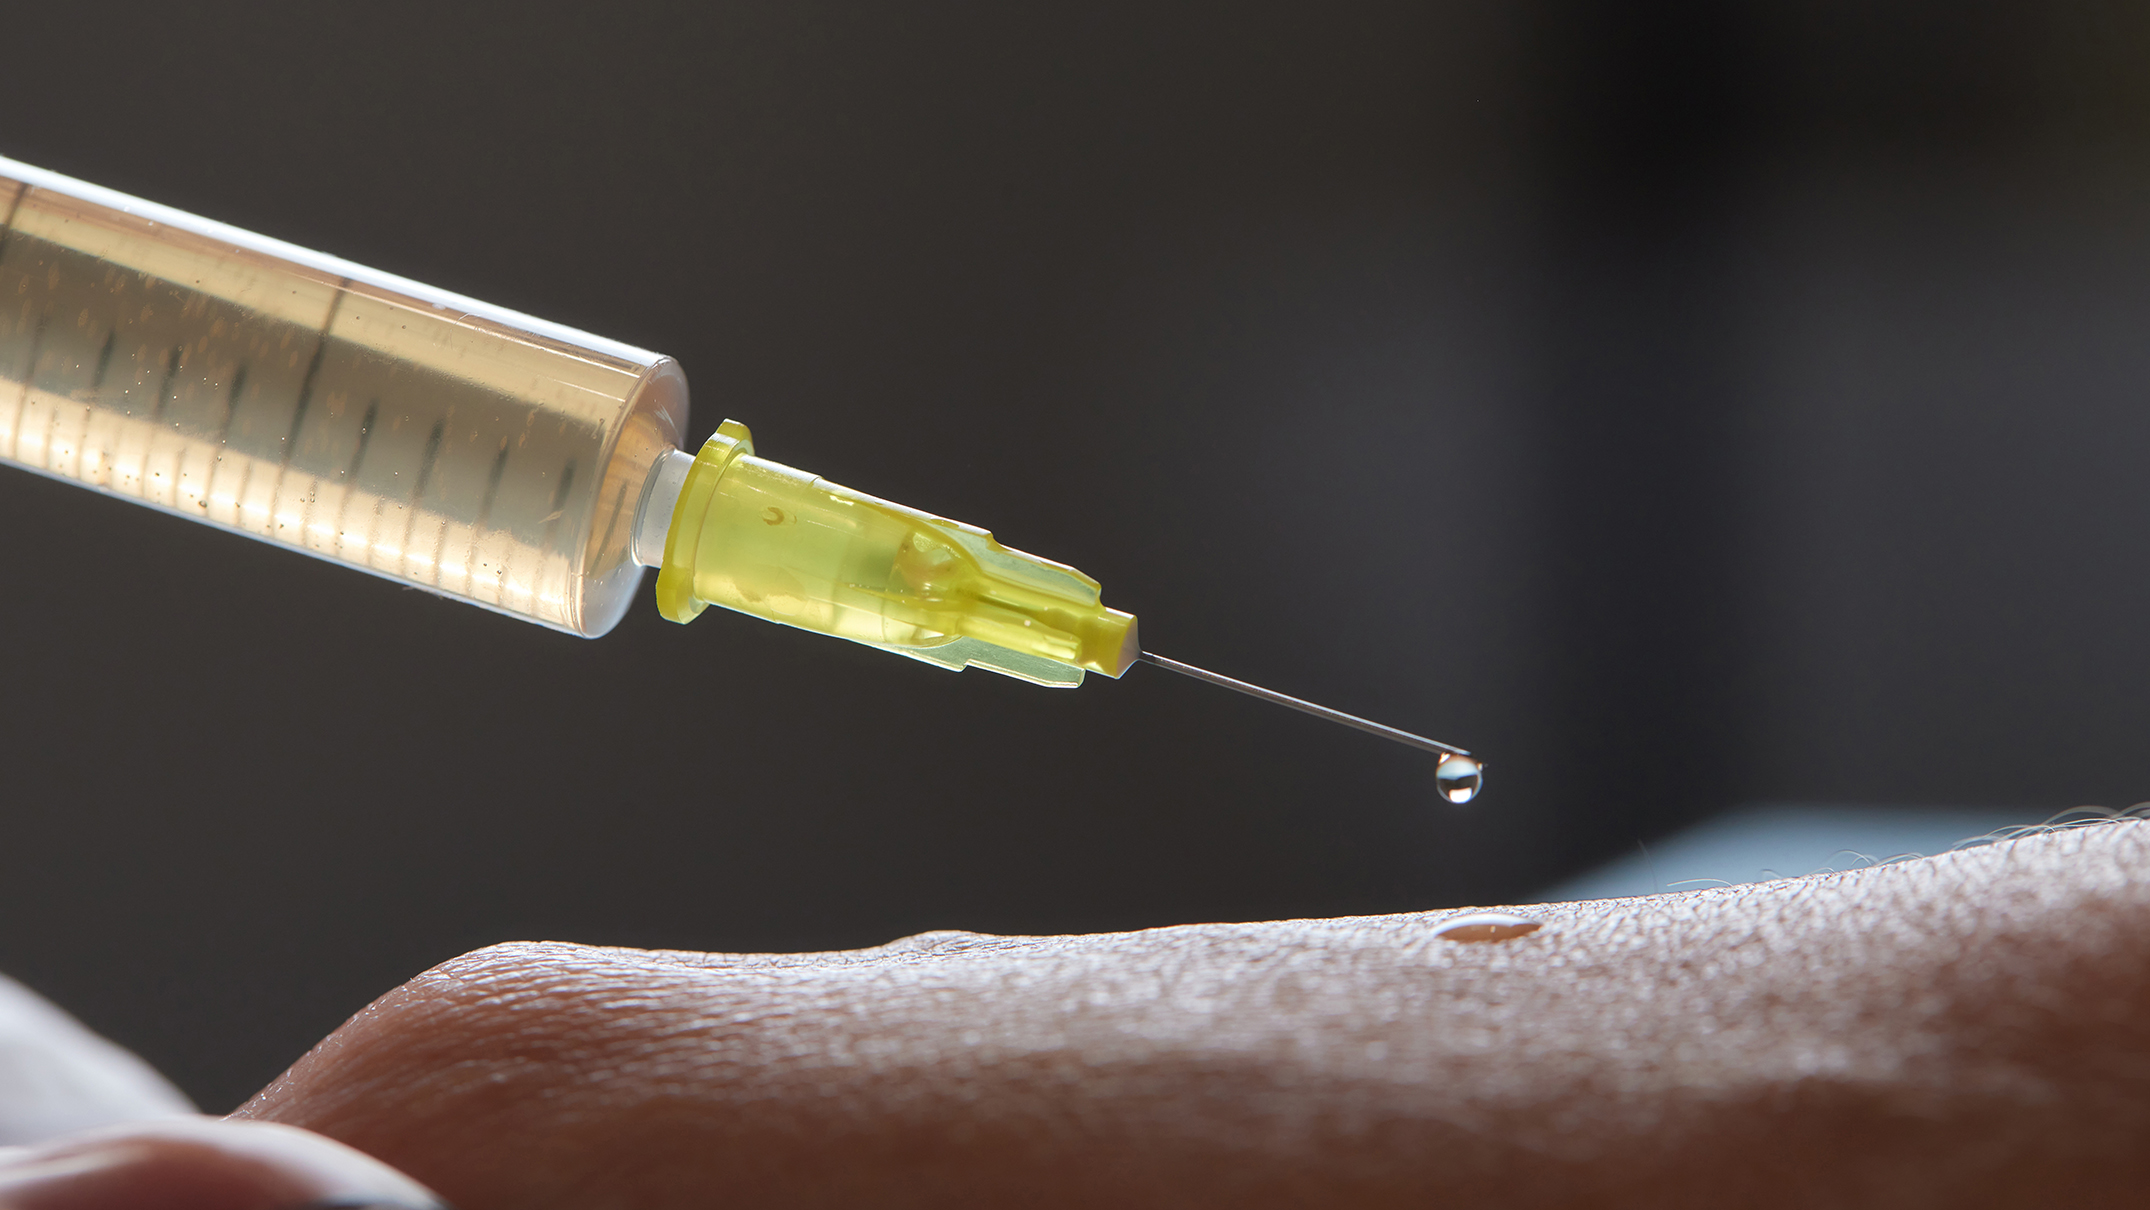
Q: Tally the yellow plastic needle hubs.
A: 1